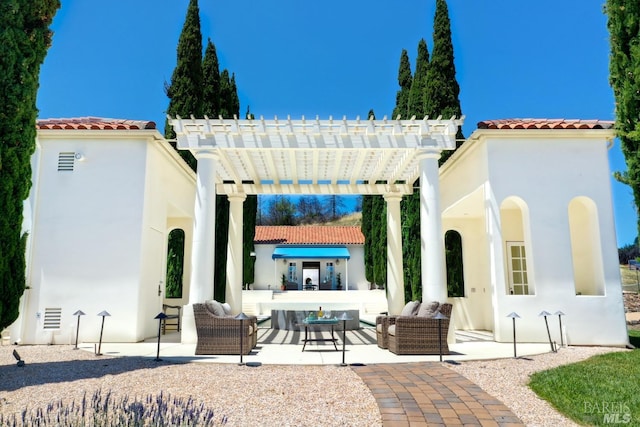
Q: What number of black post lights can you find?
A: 9